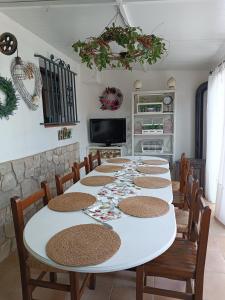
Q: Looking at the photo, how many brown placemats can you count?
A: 9